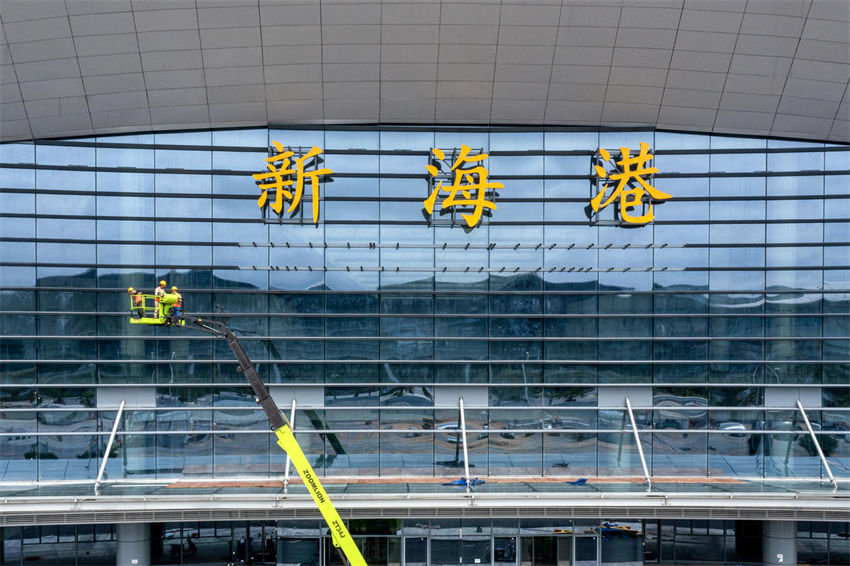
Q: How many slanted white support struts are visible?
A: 5